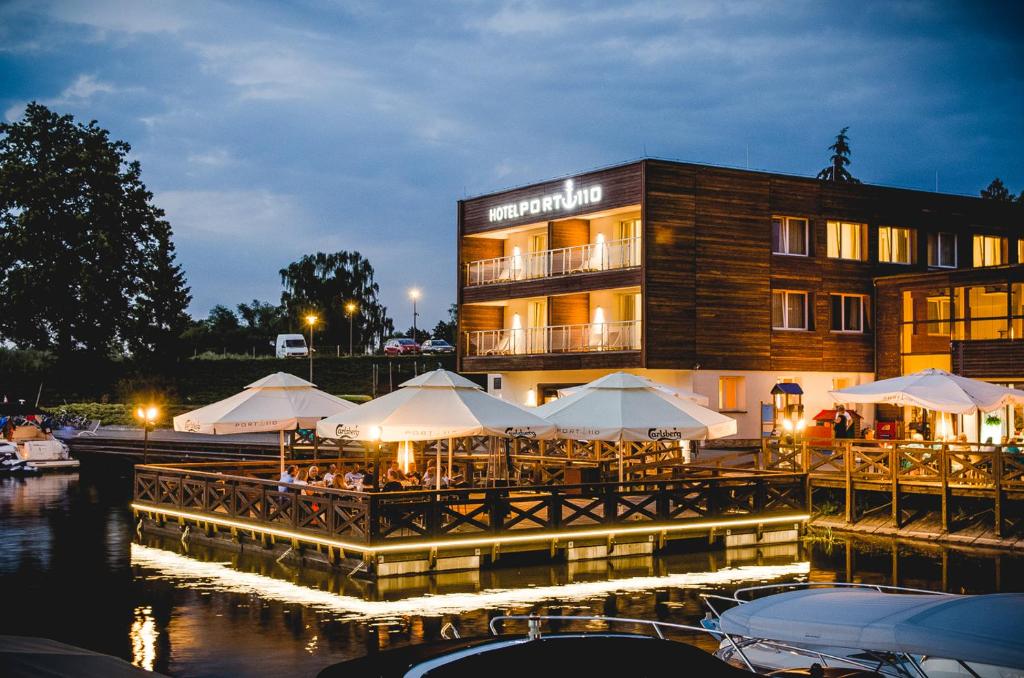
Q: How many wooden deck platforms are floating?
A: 1